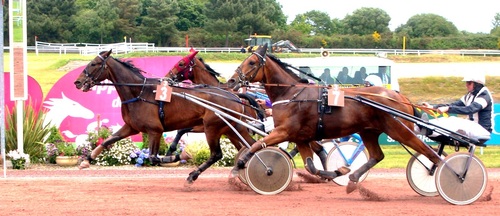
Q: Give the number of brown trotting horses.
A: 3